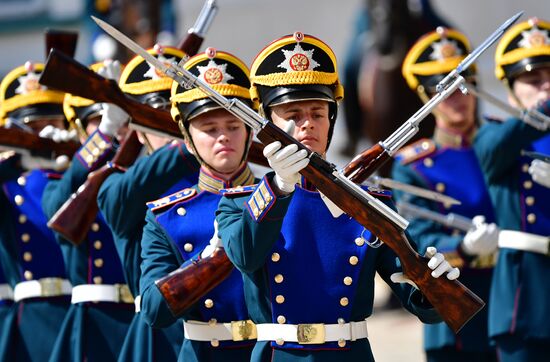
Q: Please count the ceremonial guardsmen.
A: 7